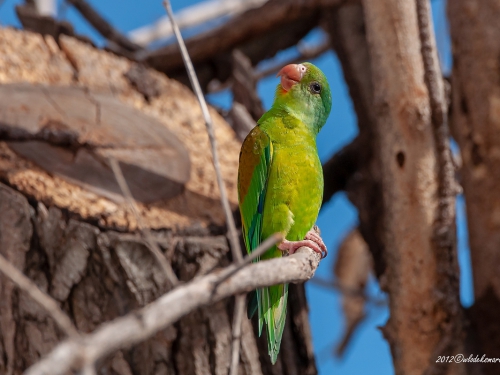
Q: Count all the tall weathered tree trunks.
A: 2